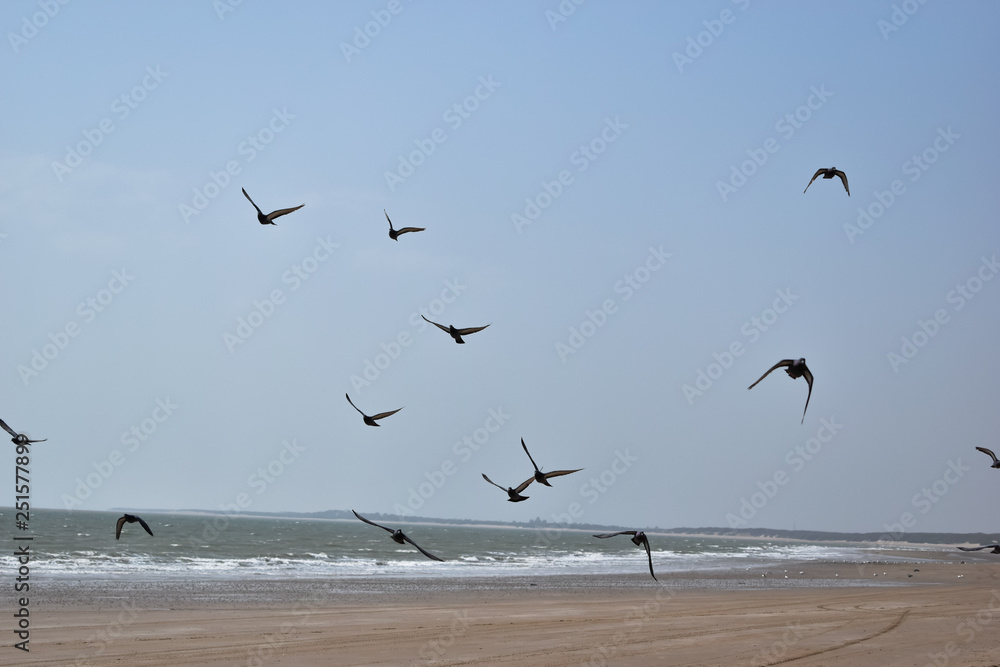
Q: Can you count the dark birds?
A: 14